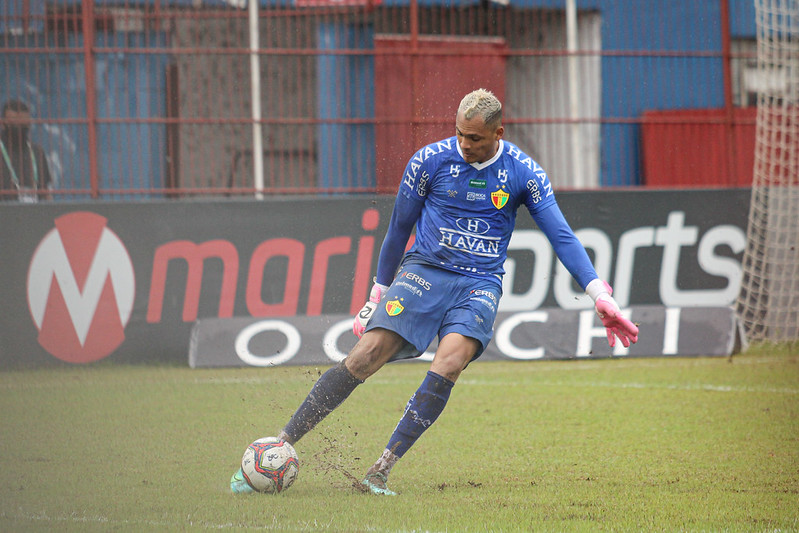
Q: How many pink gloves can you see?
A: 2